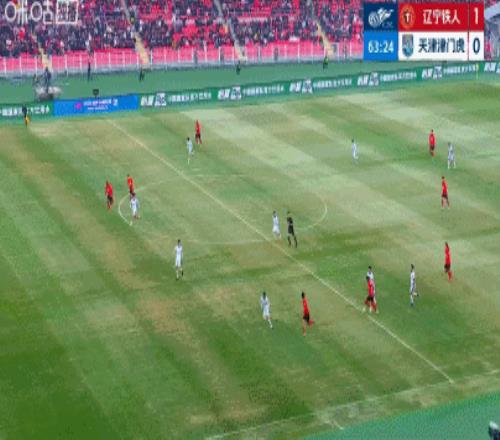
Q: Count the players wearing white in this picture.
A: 9